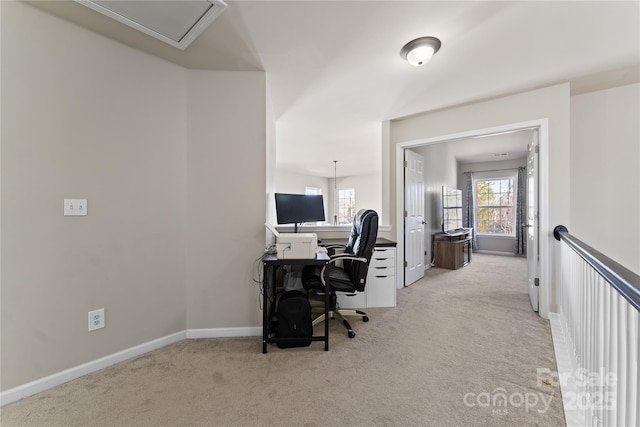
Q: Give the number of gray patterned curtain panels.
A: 2